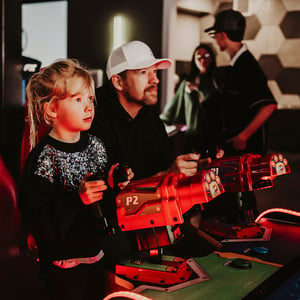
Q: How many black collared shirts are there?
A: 1